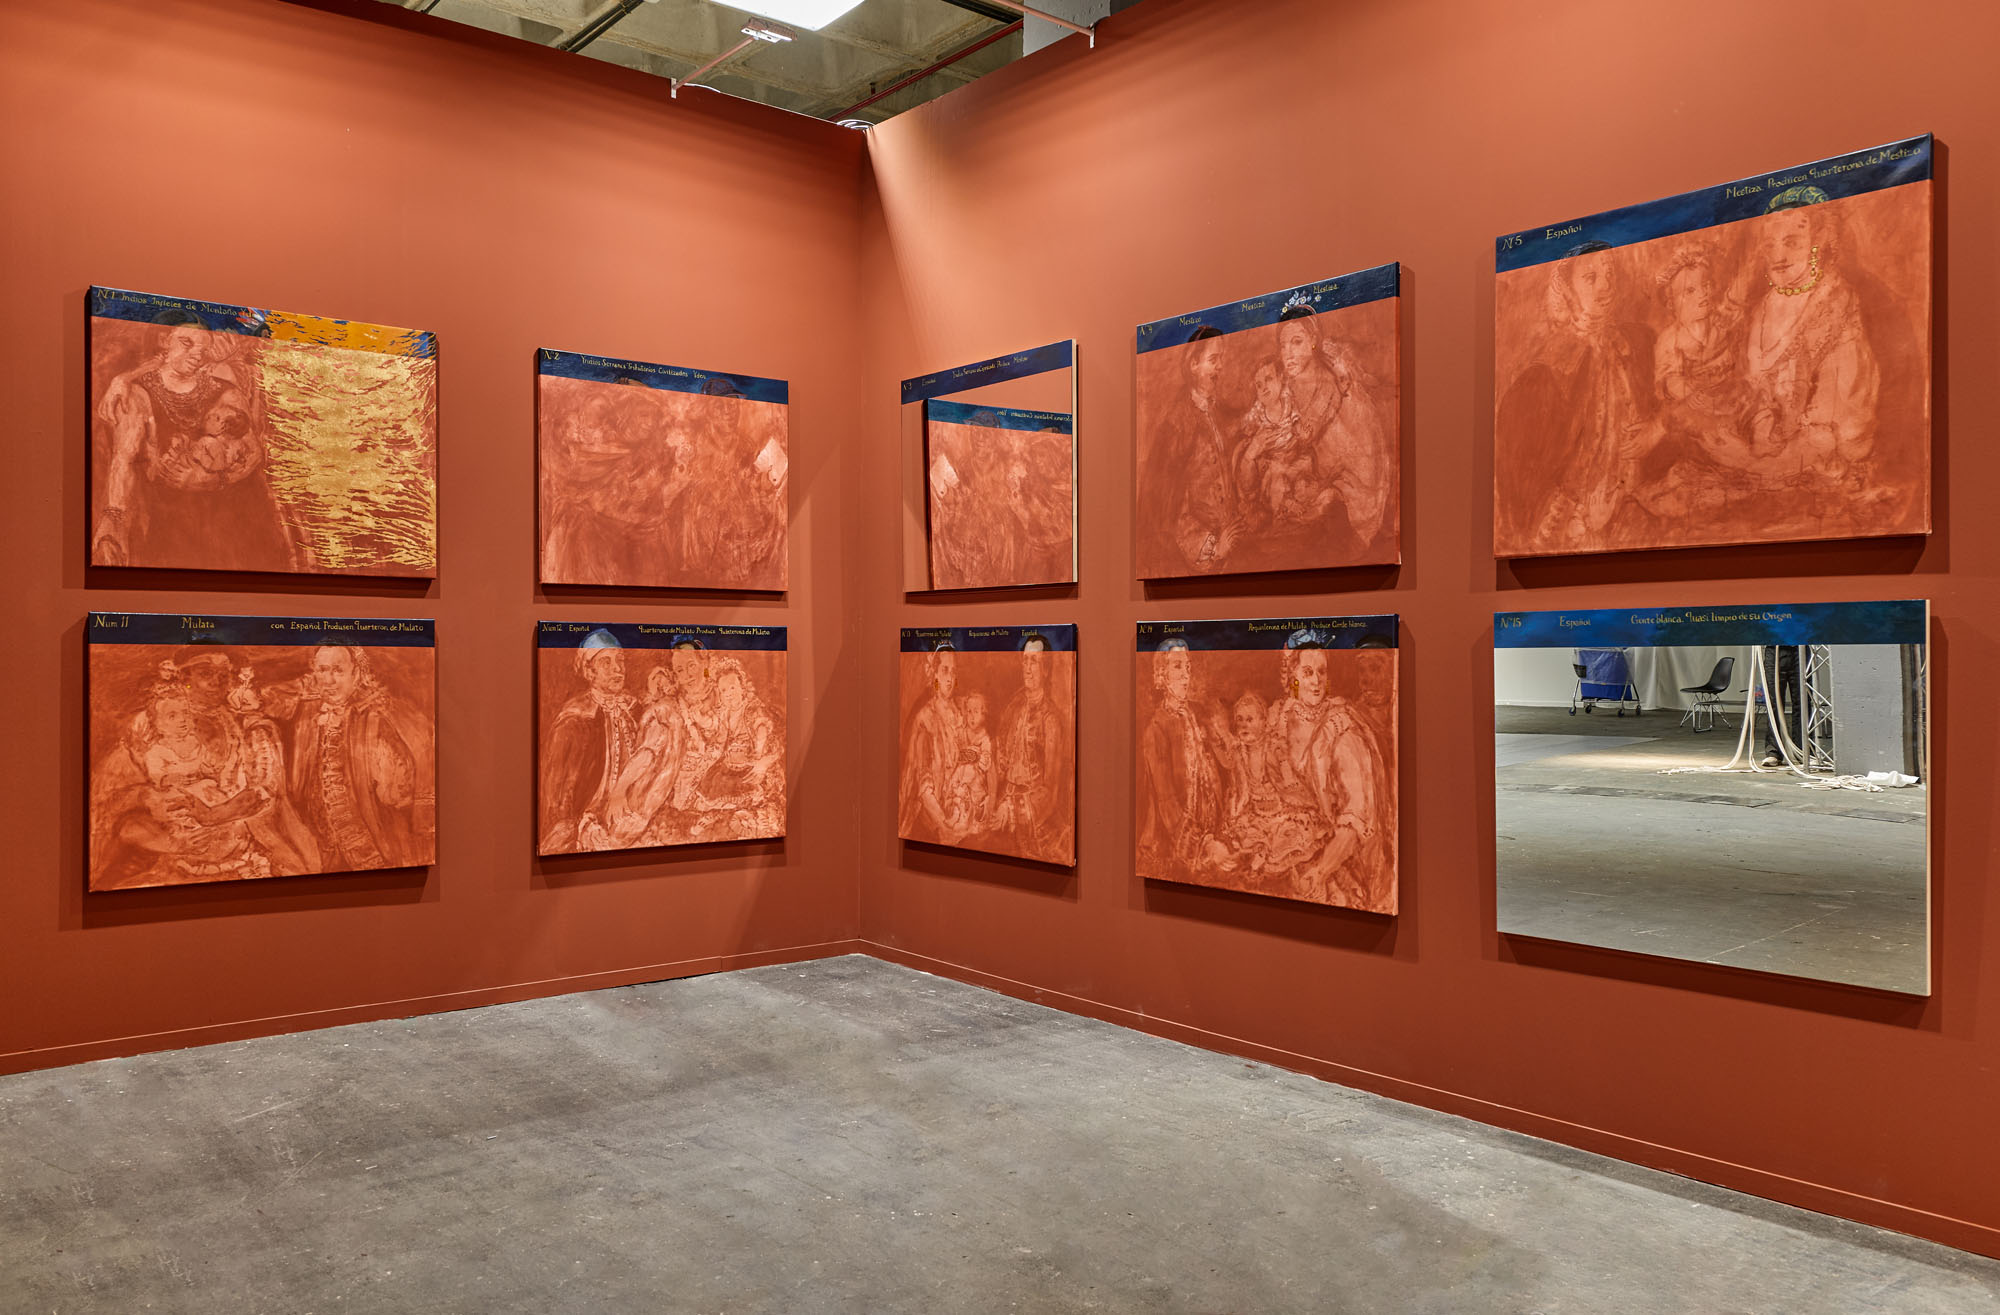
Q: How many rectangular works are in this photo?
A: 10